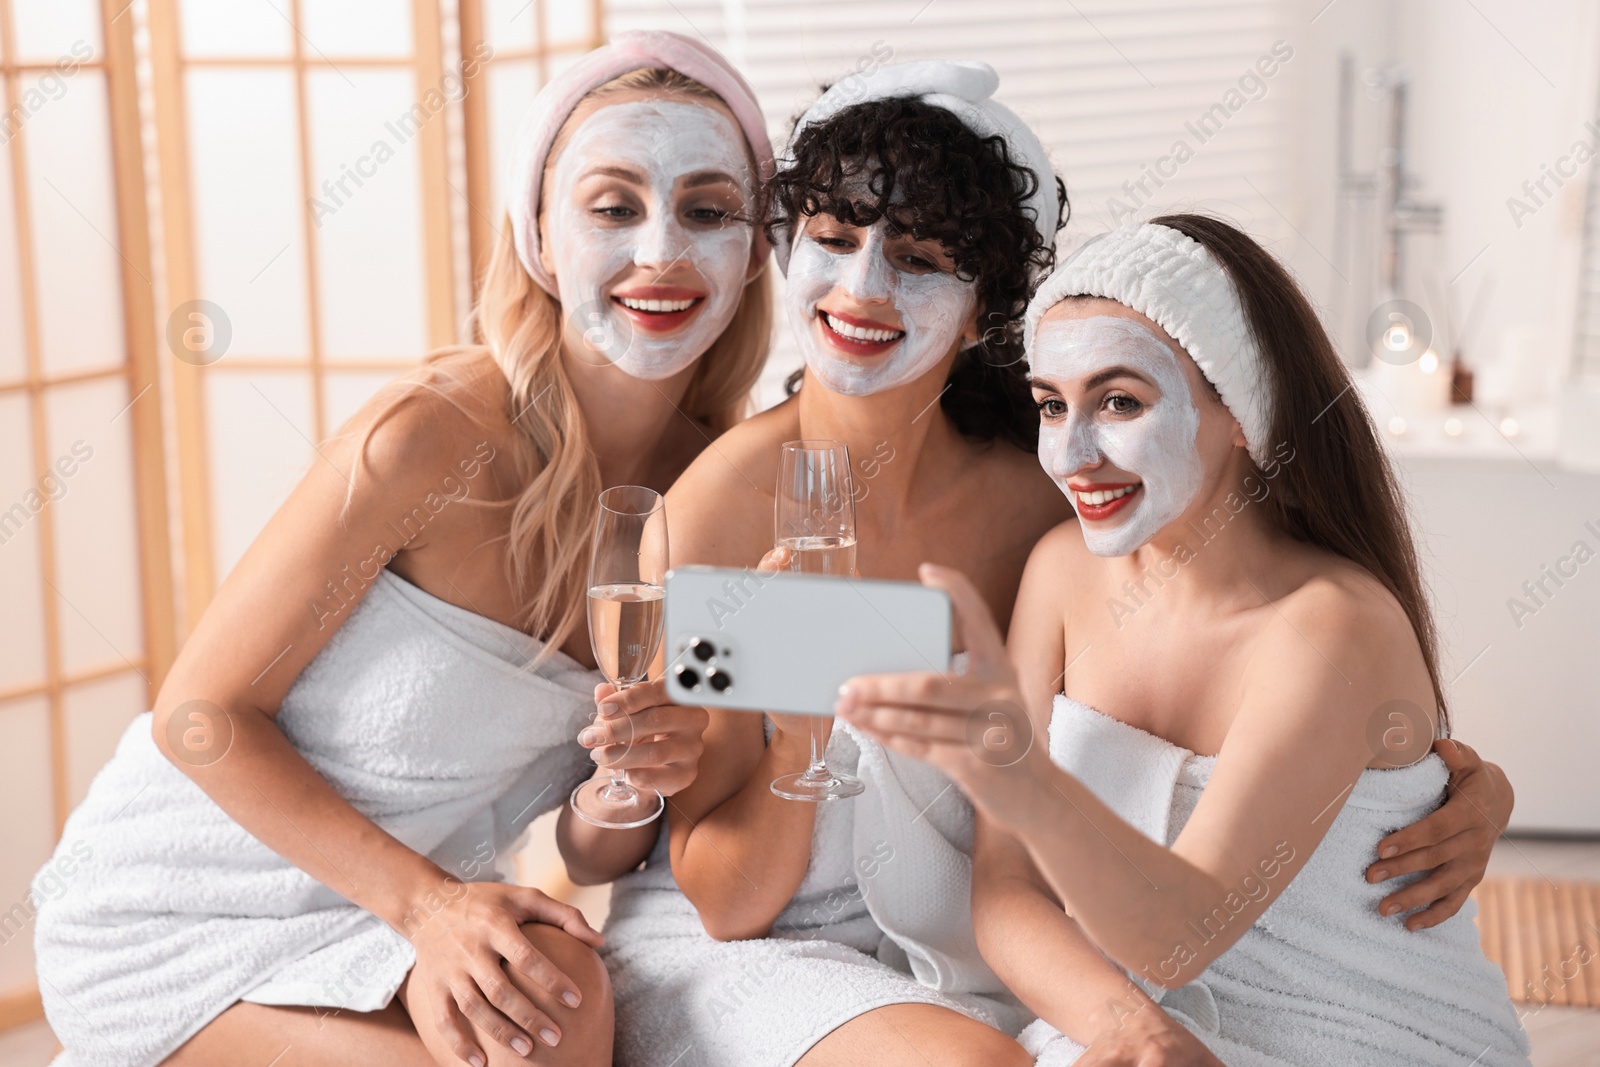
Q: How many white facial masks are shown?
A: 3